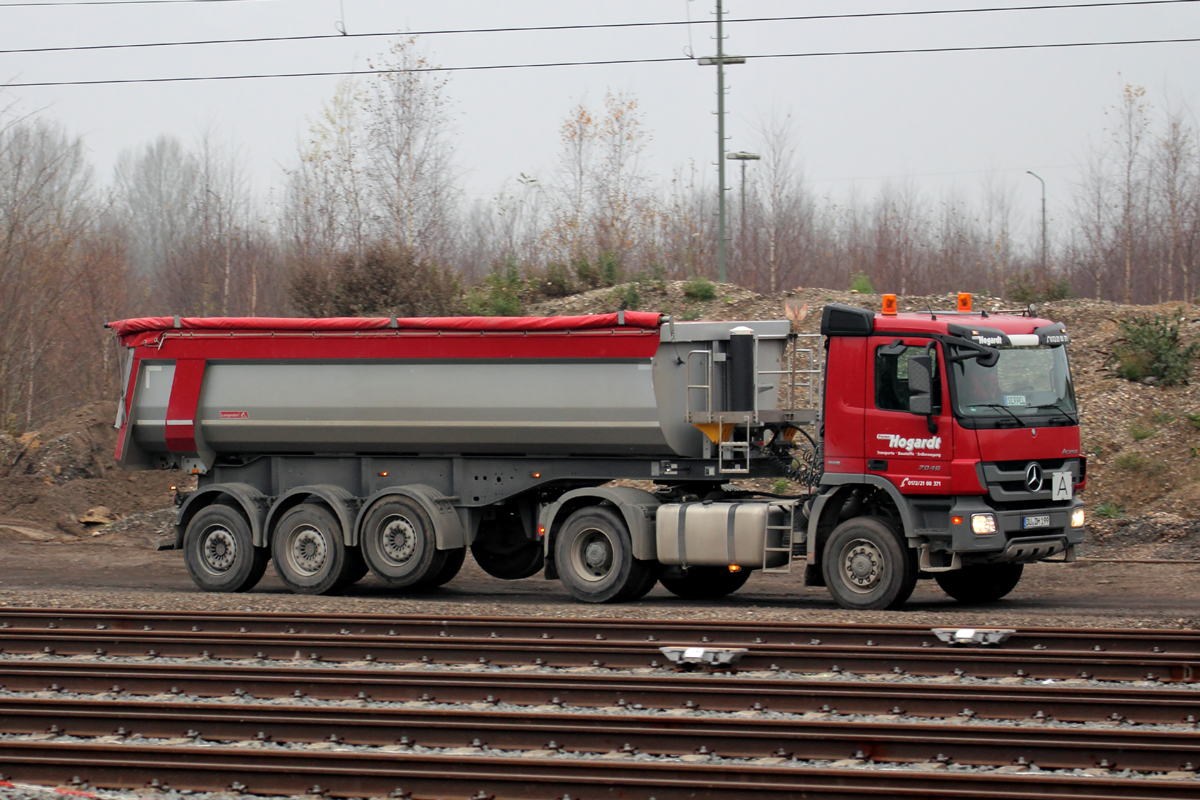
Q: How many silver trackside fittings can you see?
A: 2